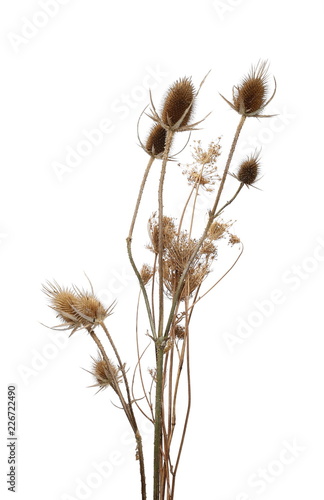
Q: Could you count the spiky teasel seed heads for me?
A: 7